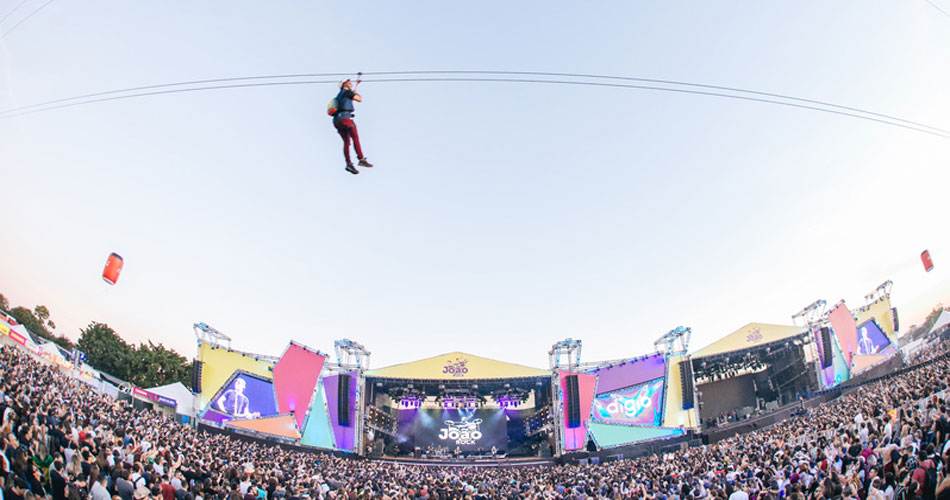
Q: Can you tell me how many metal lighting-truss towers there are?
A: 6